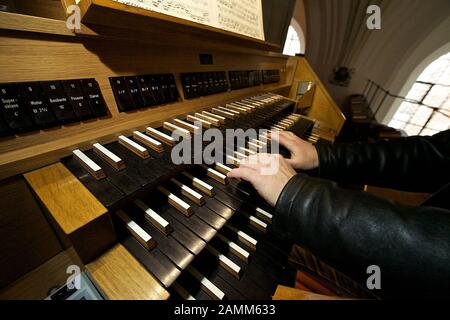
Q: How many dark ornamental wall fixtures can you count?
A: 1